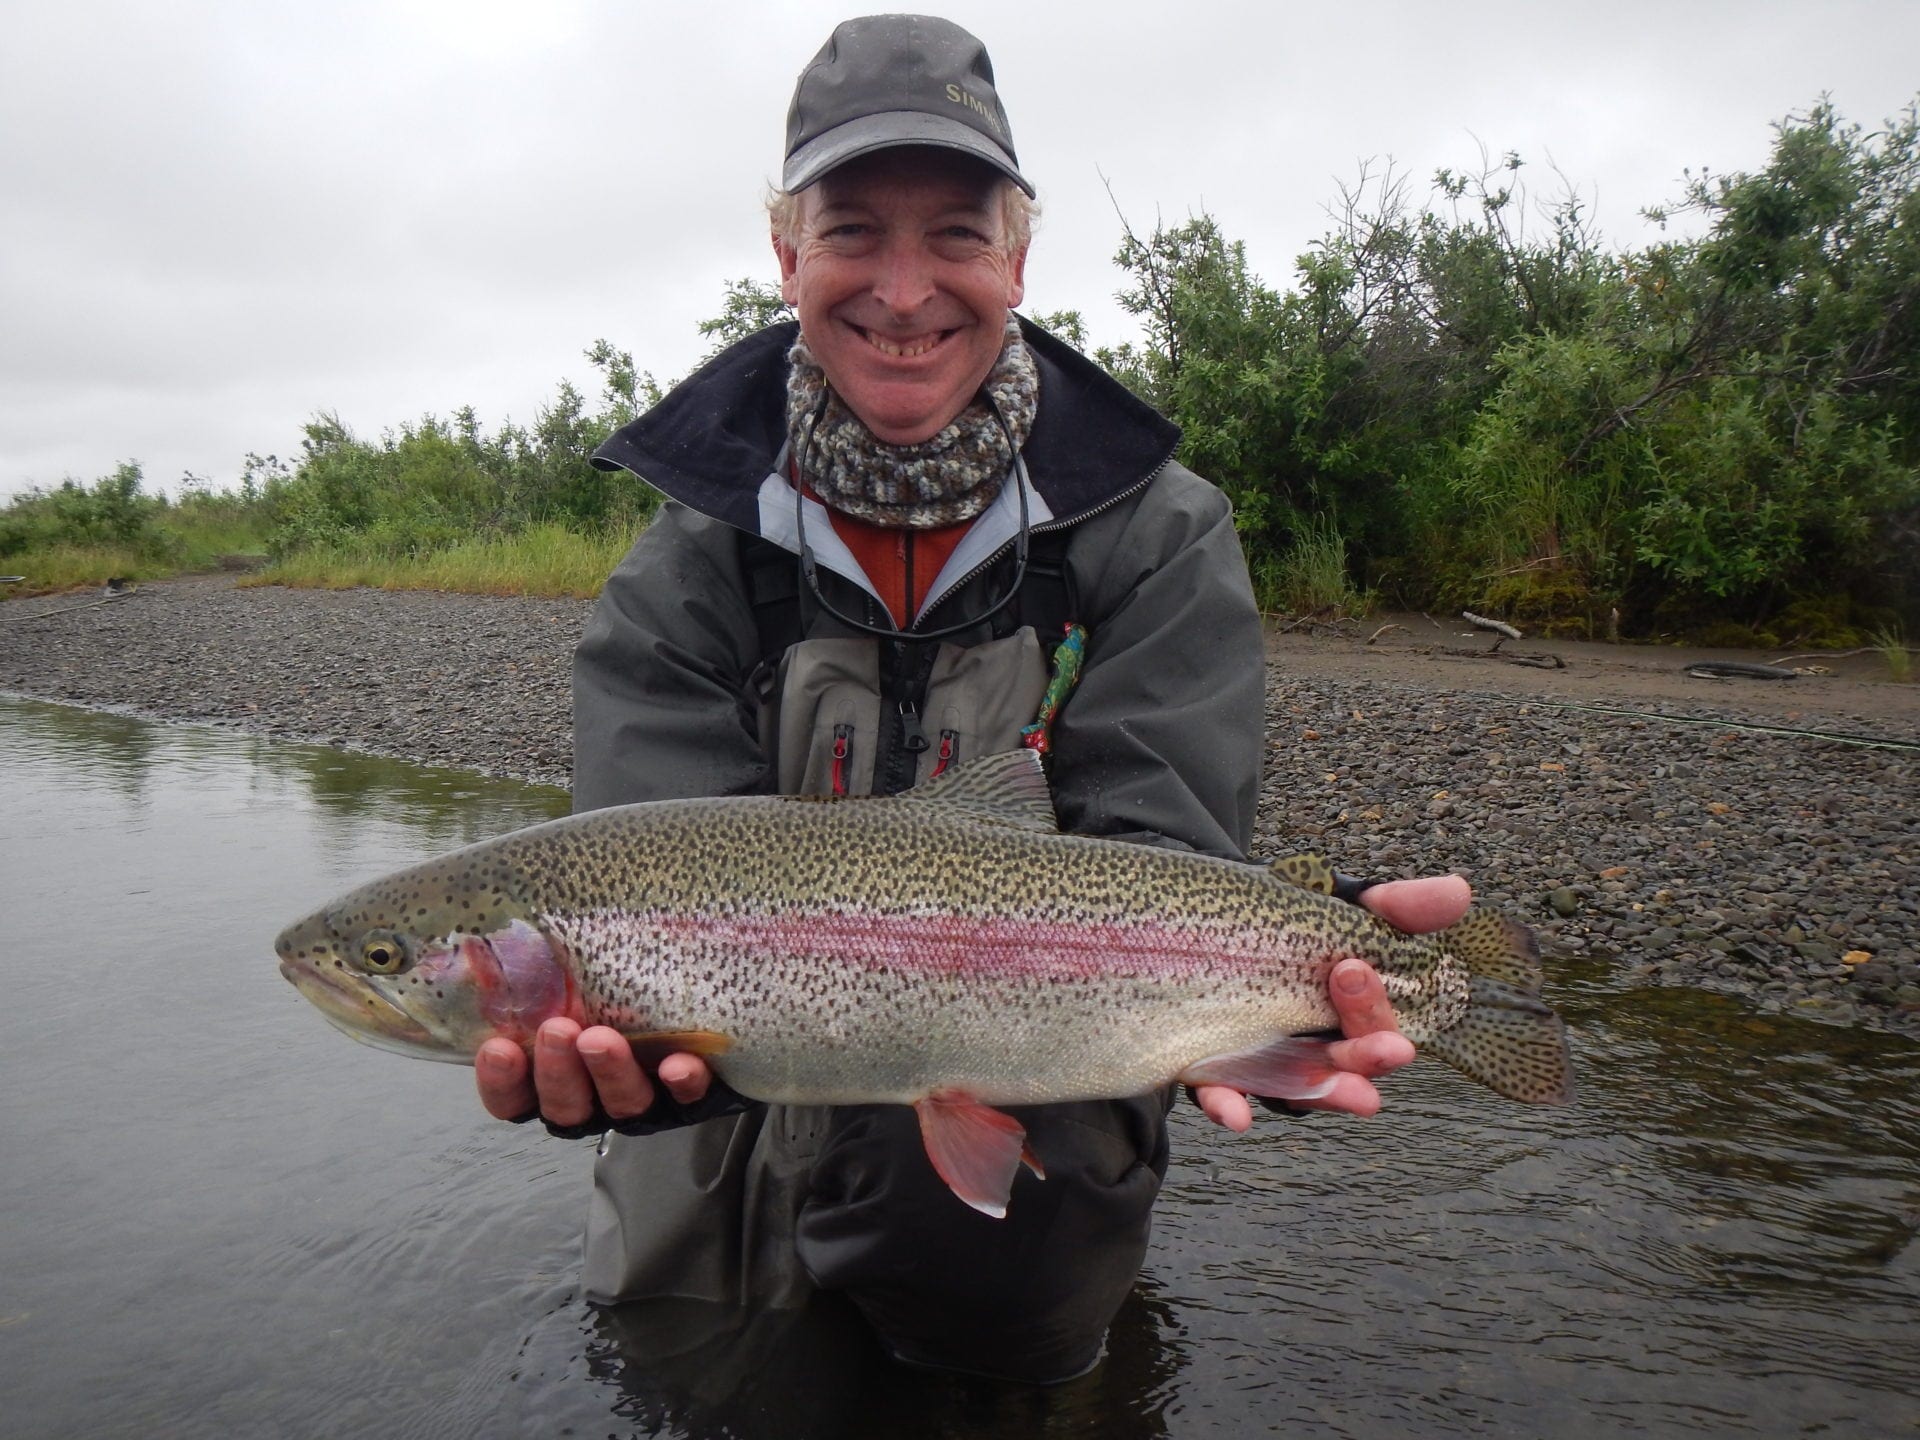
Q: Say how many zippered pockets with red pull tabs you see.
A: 2